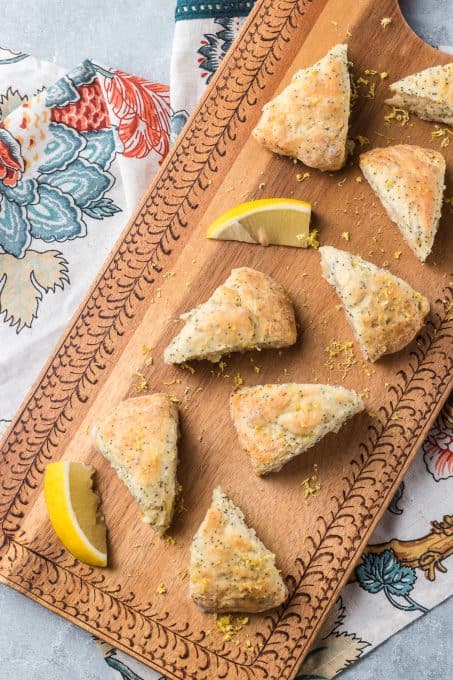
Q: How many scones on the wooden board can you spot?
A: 8